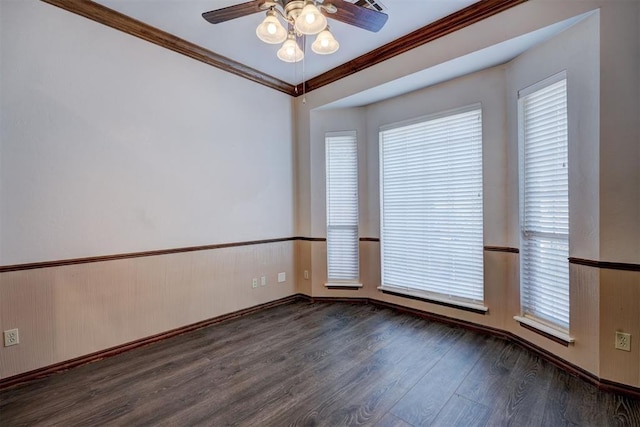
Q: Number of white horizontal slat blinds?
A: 3